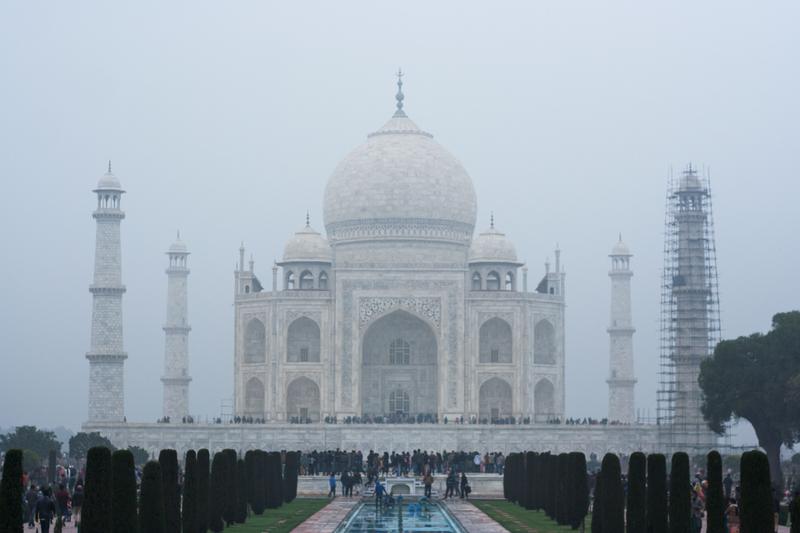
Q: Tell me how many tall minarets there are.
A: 4